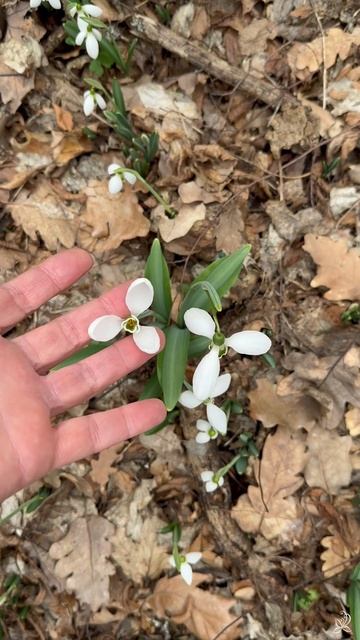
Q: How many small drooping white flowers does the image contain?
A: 11